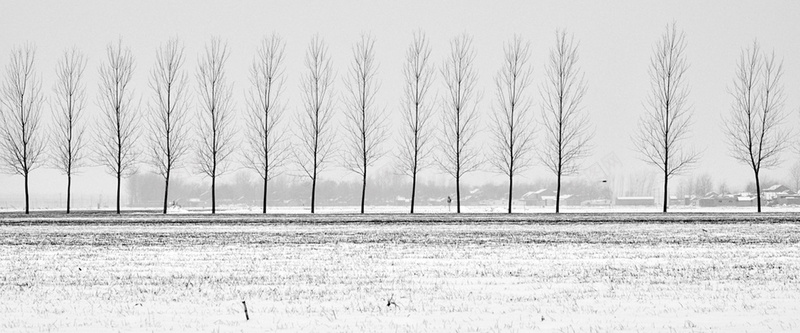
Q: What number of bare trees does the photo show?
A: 14